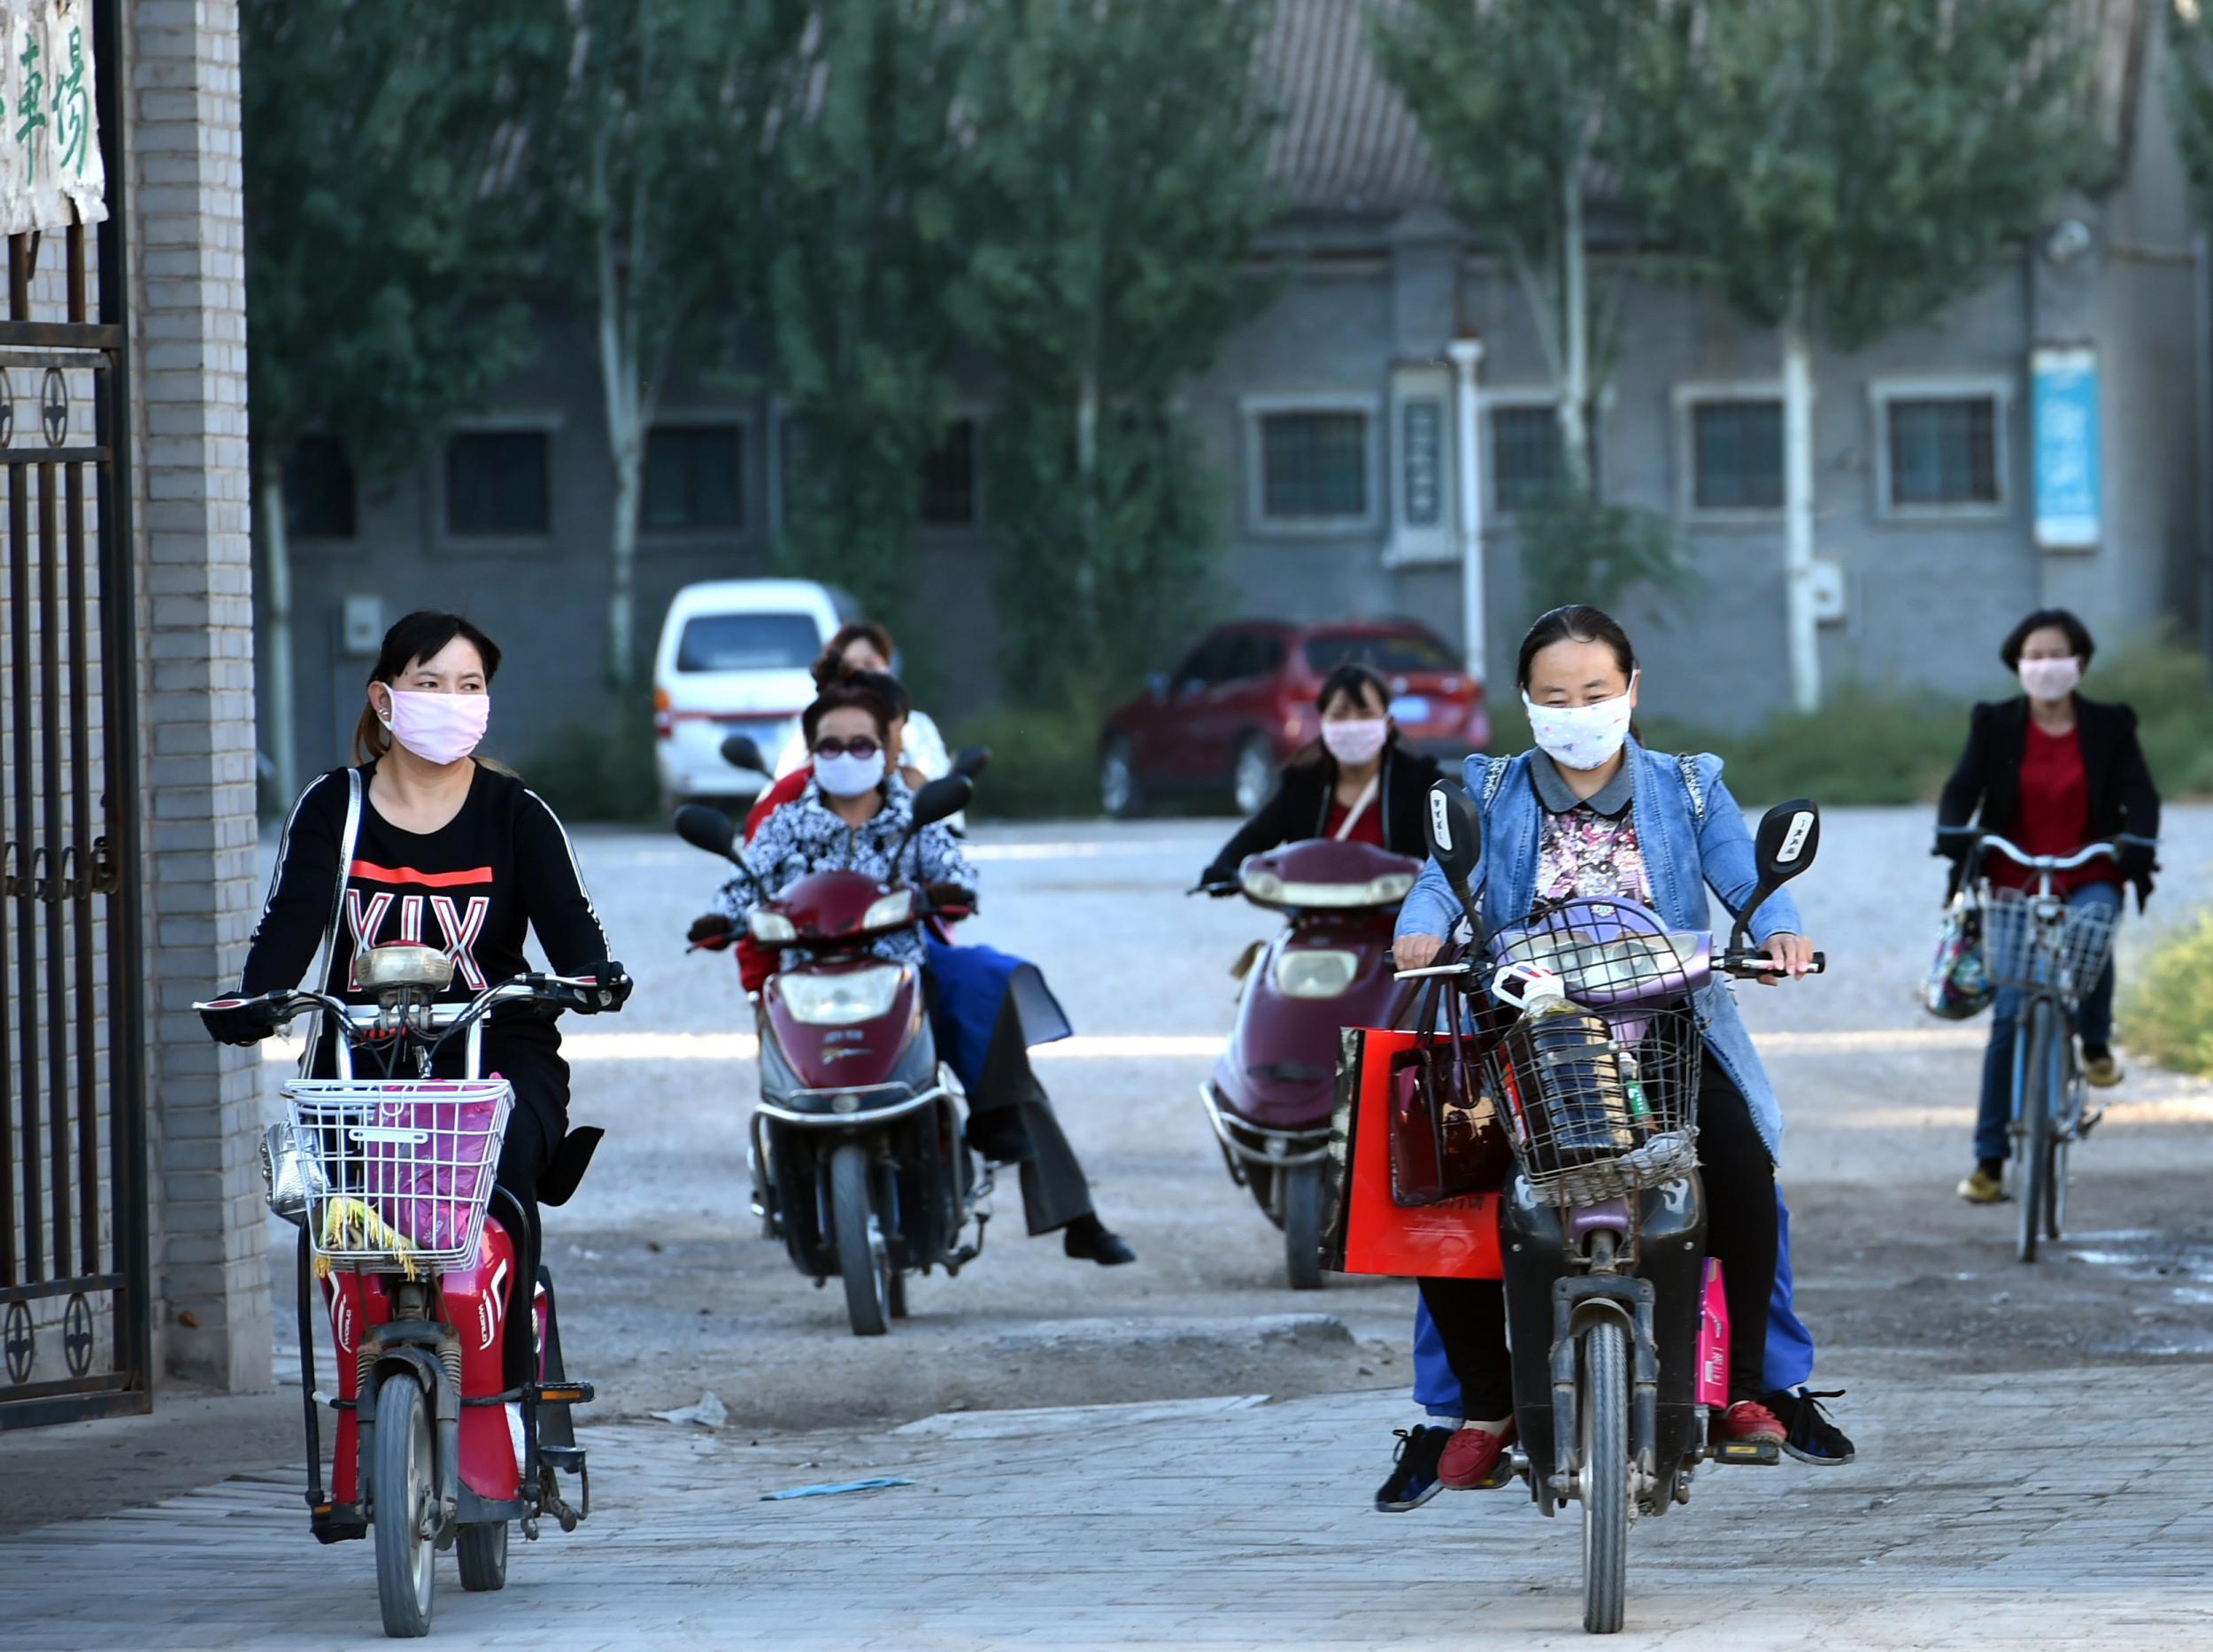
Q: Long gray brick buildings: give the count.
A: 1